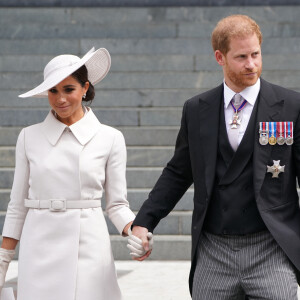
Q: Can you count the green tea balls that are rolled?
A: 0